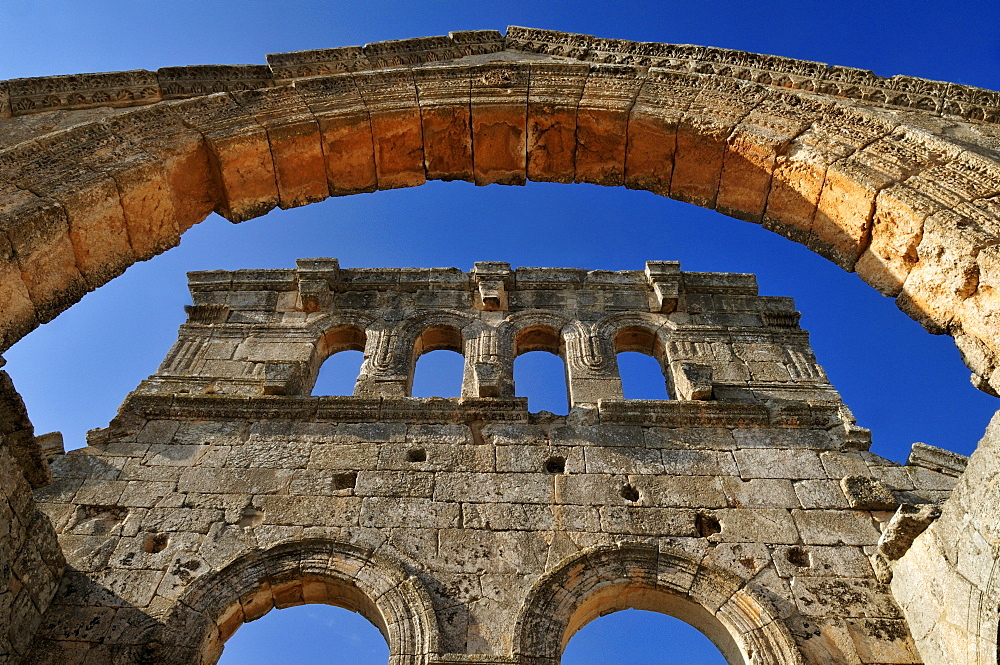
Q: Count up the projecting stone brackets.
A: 6